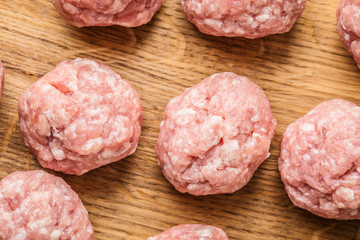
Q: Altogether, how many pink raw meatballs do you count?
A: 9